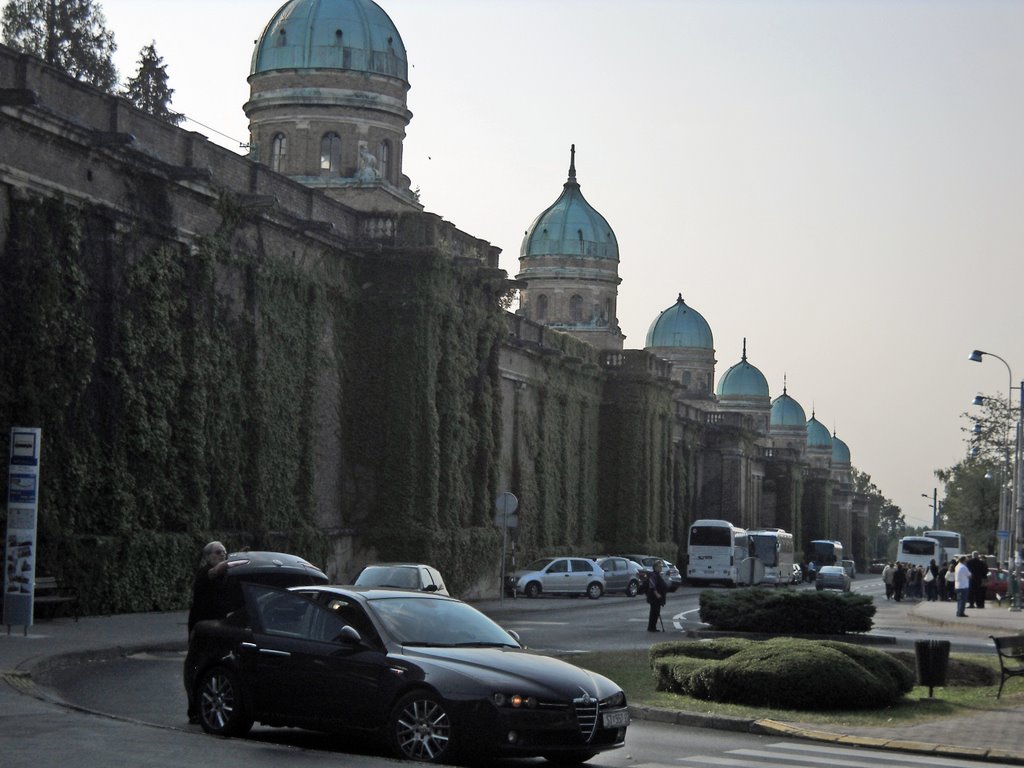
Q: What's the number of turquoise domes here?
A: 7